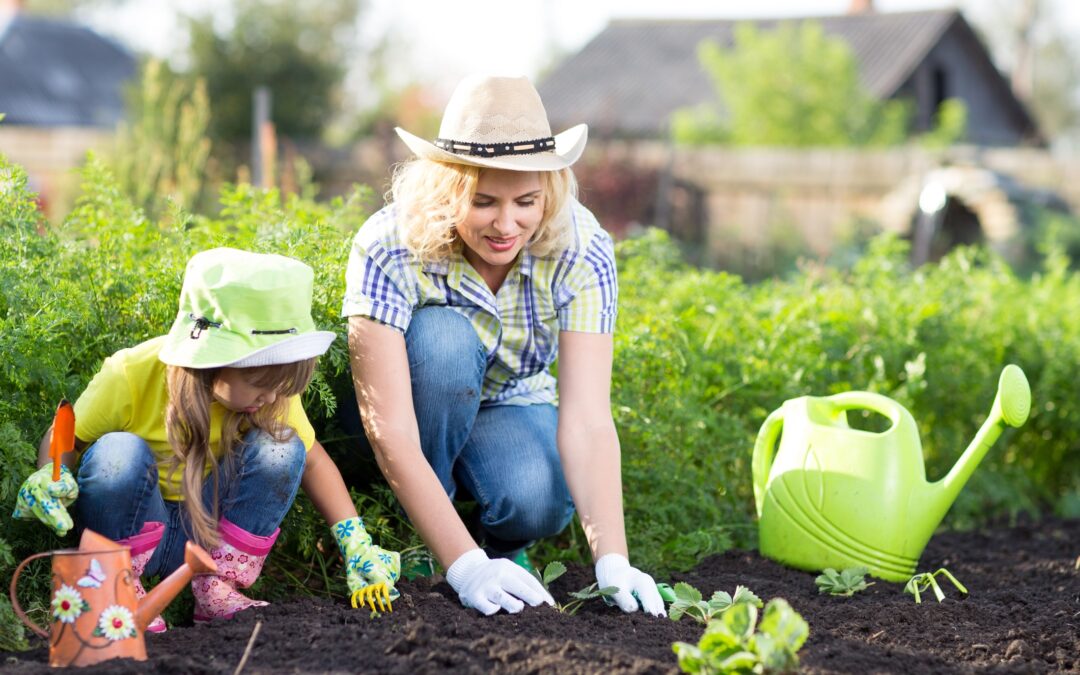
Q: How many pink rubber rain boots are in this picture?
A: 2